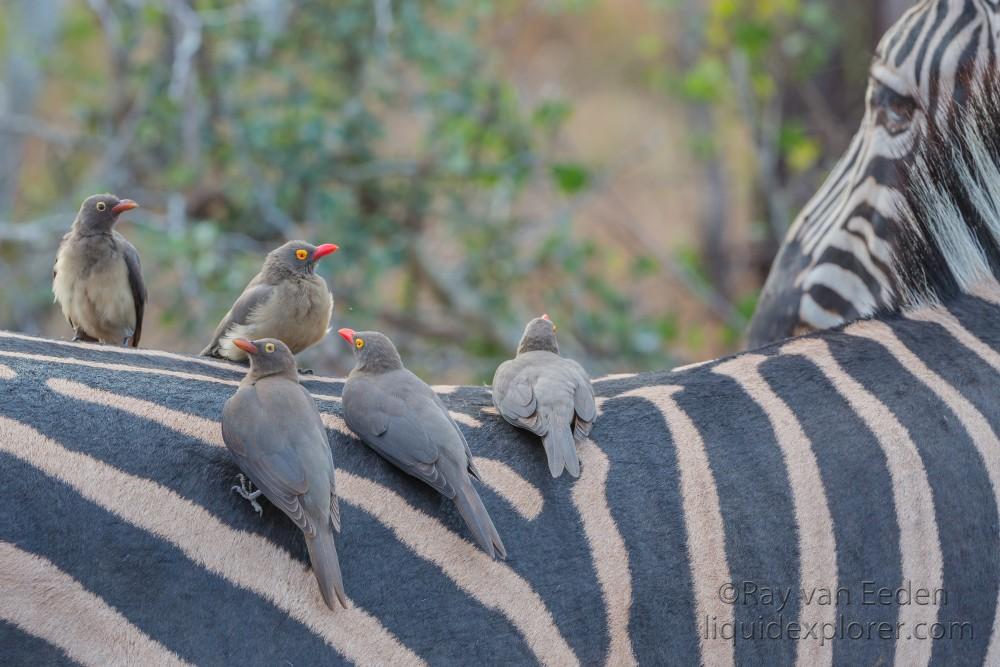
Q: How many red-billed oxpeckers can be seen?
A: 5